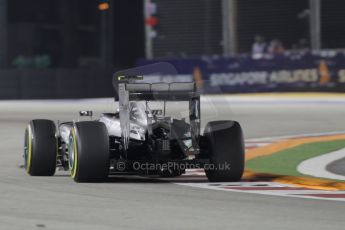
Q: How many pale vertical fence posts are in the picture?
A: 3